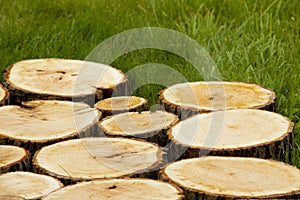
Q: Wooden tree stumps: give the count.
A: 12